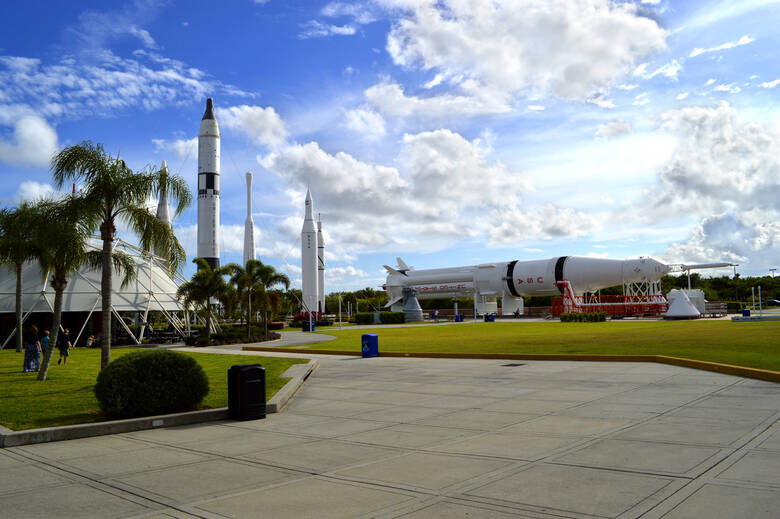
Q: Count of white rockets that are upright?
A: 5